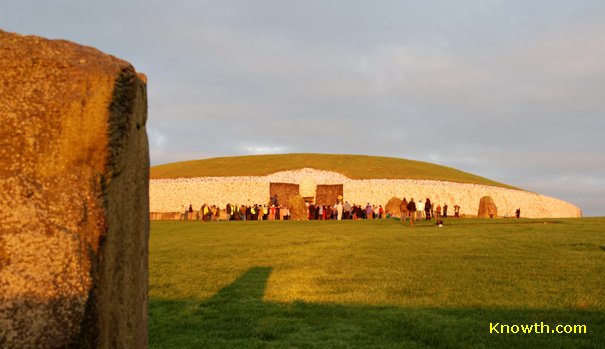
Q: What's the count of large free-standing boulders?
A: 4